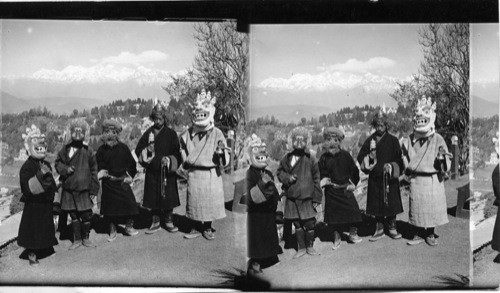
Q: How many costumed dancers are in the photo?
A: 5